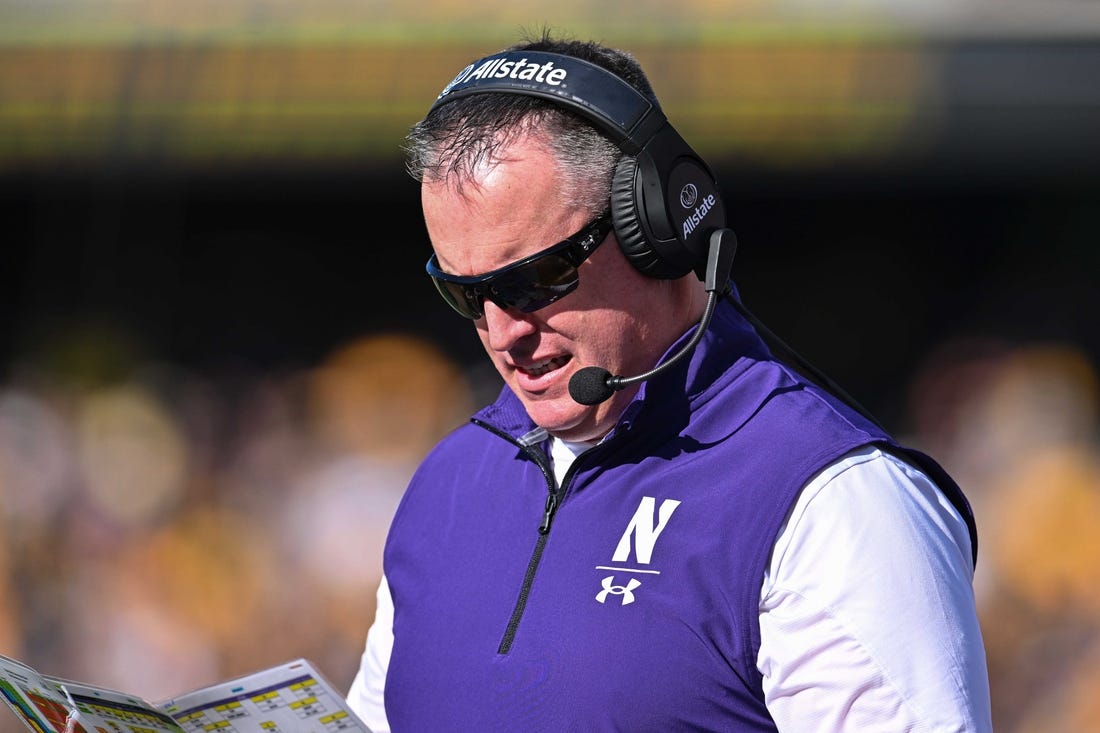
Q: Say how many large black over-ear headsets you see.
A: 1